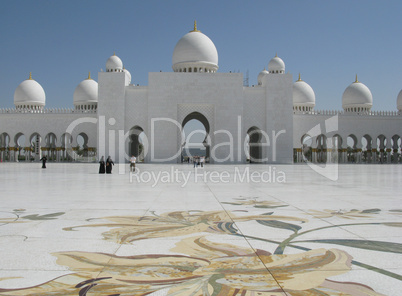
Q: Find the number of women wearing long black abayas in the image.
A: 3